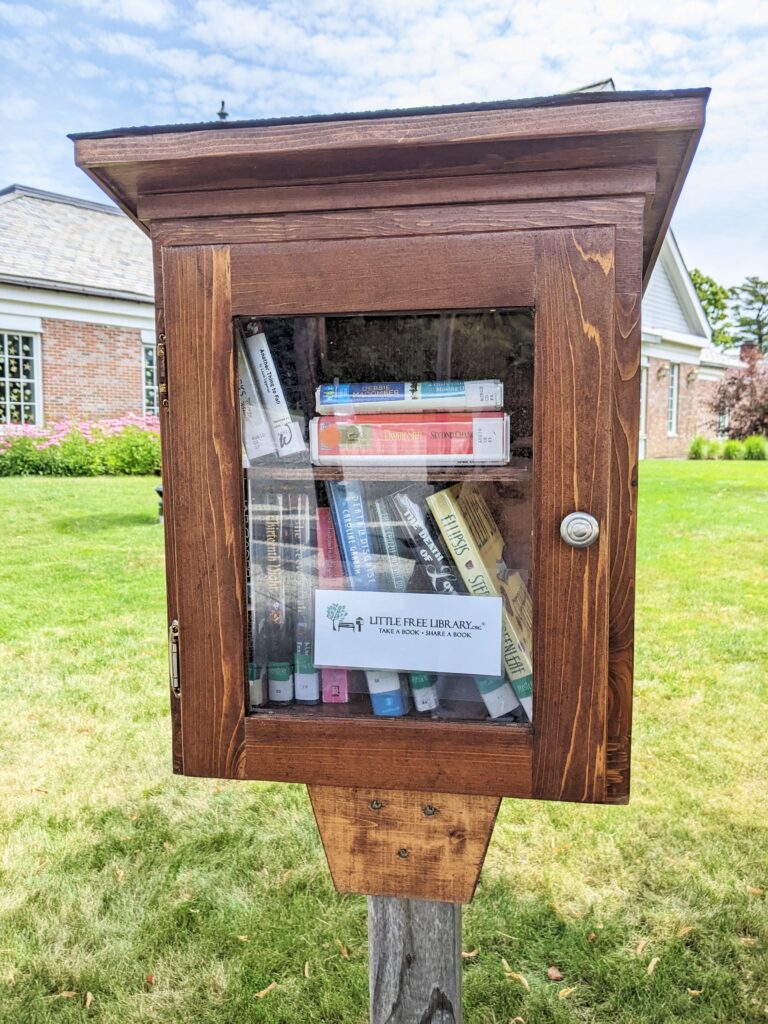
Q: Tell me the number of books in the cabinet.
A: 12